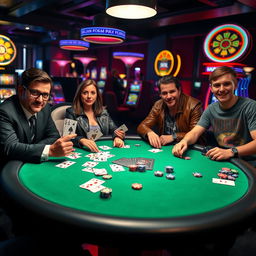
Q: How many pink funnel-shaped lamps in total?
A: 3